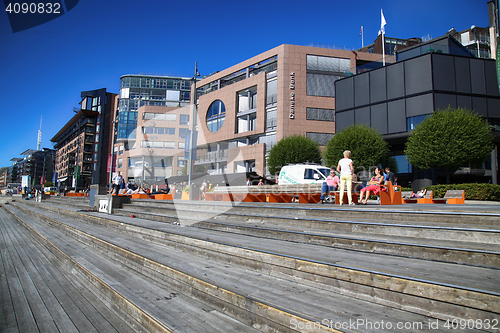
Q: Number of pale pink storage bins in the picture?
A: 0